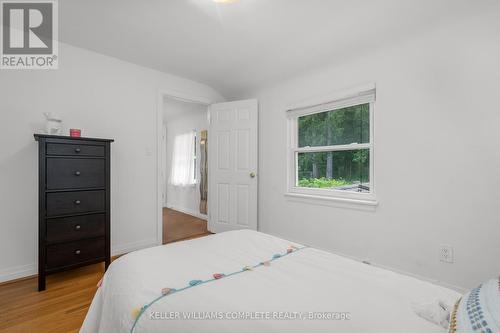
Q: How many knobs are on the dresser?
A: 5